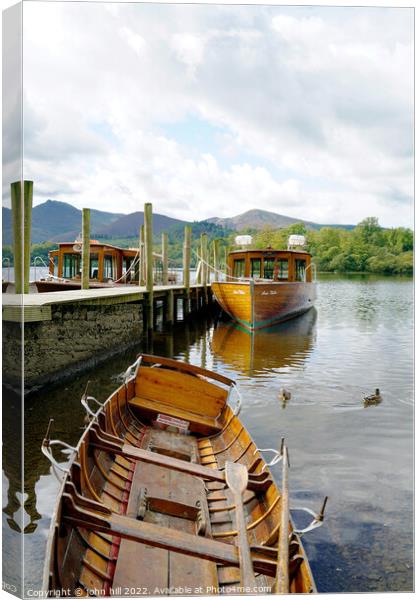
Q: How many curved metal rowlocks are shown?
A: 4